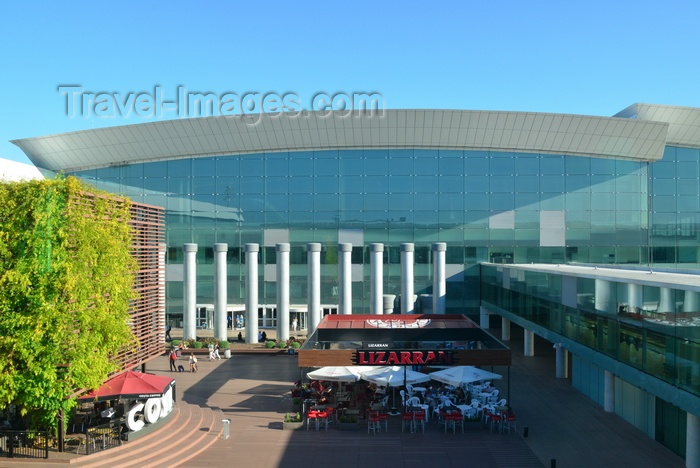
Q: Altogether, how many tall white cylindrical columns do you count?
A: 9